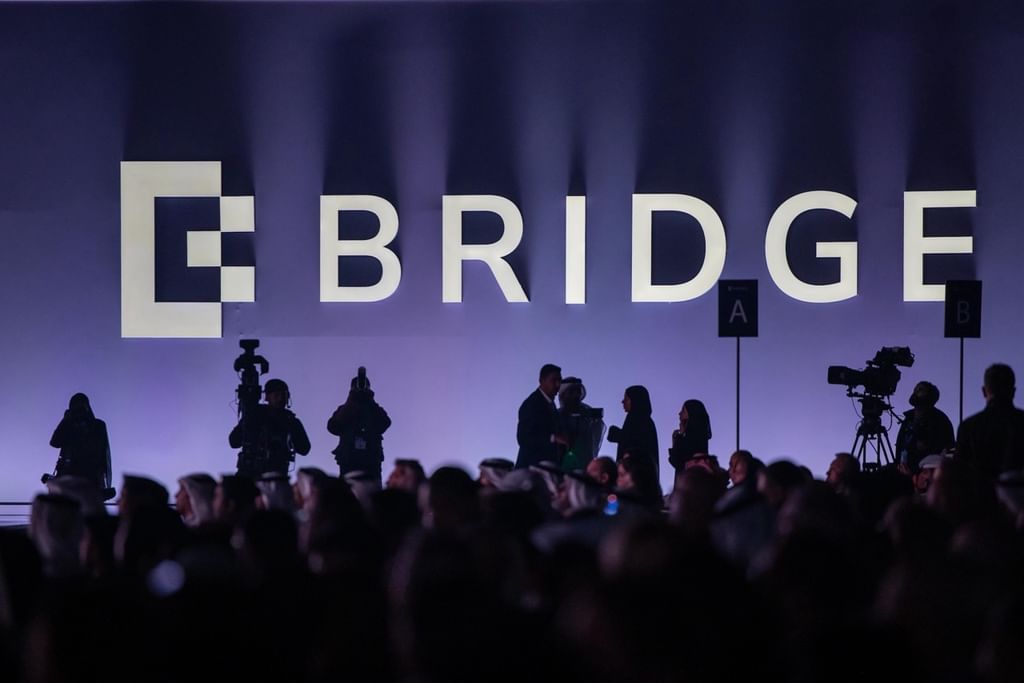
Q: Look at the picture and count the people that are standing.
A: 9